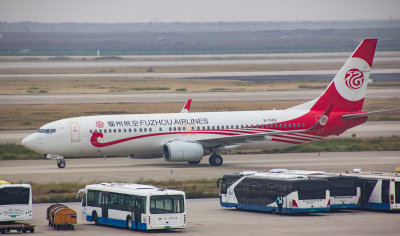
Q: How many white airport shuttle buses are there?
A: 5